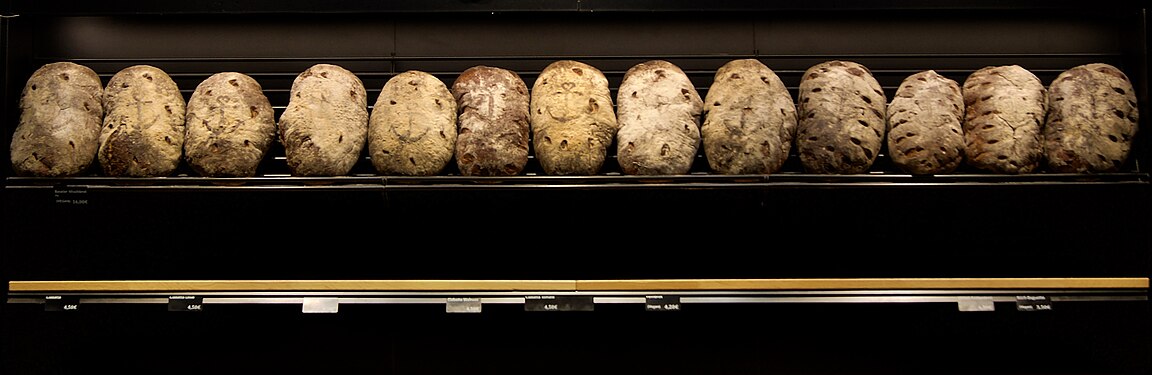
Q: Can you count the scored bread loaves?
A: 13